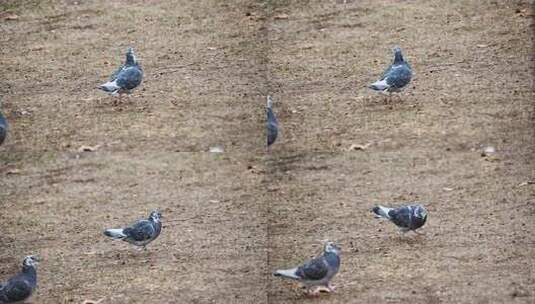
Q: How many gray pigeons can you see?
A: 8